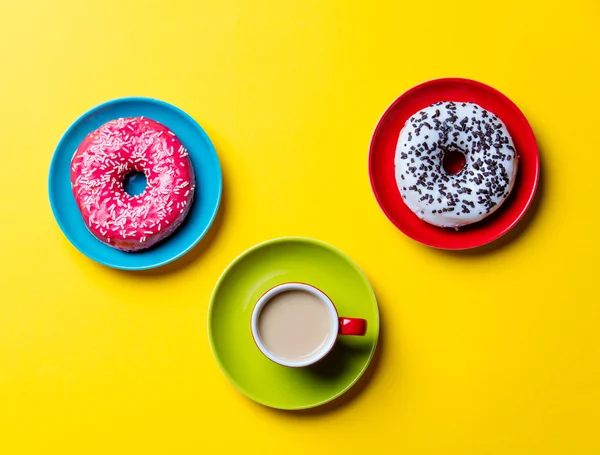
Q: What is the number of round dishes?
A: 3